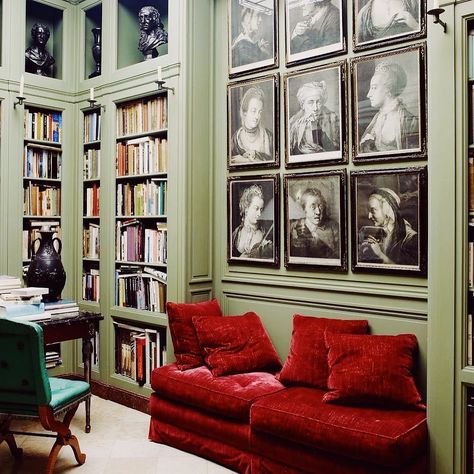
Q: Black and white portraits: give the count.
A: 9